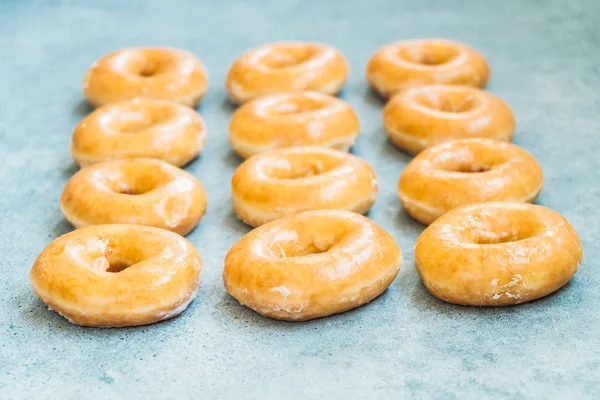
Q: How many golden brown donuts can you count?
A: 12